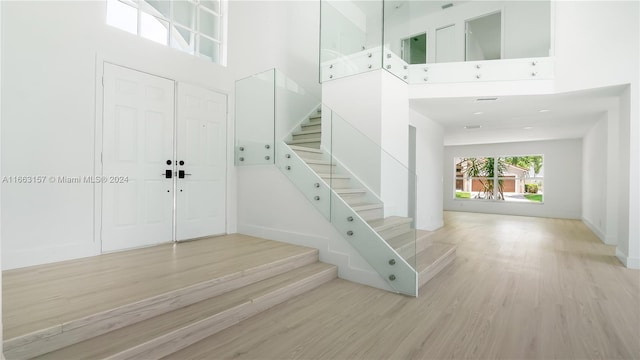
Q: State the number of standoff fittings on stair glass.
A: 12